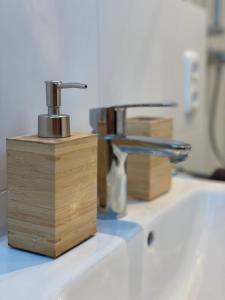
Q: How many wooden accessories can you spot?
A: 2